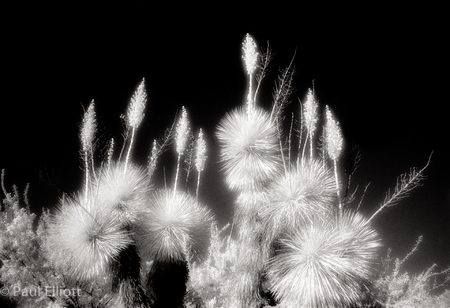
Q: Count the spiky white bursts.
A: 6